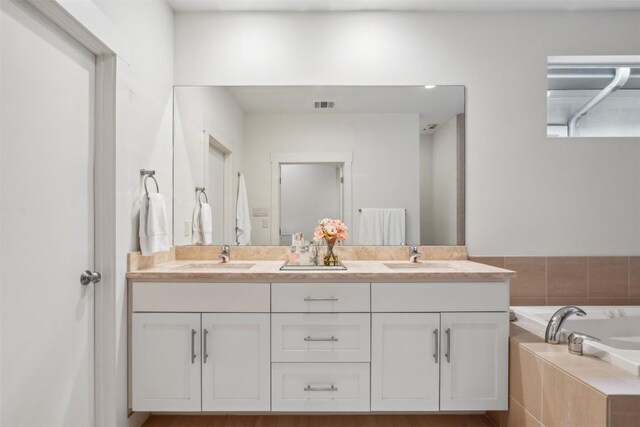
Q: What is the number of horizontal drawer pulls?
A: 3